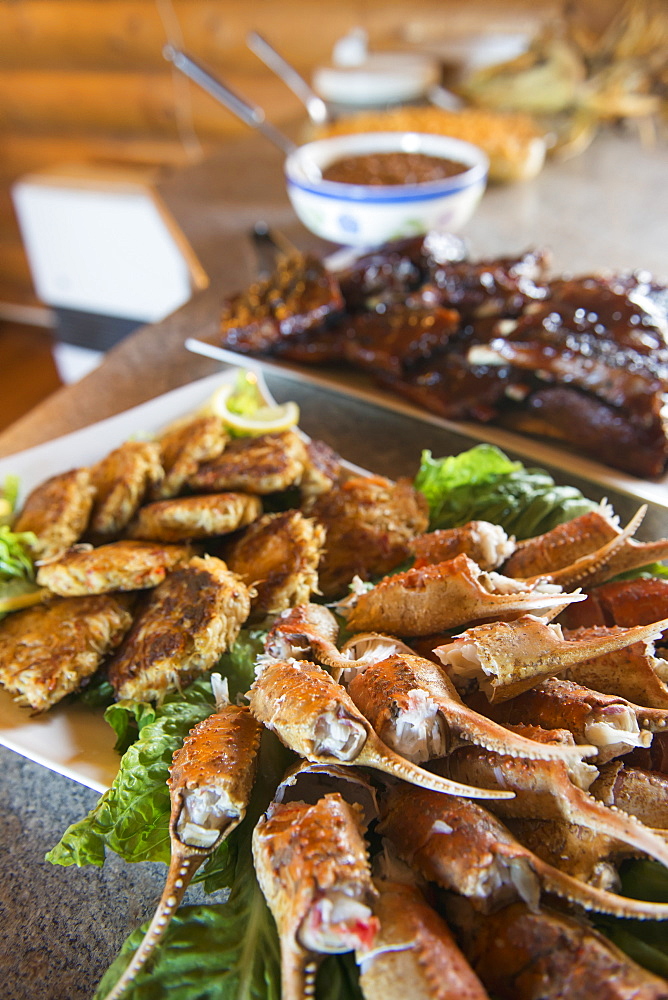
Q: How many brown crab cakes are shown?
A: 11